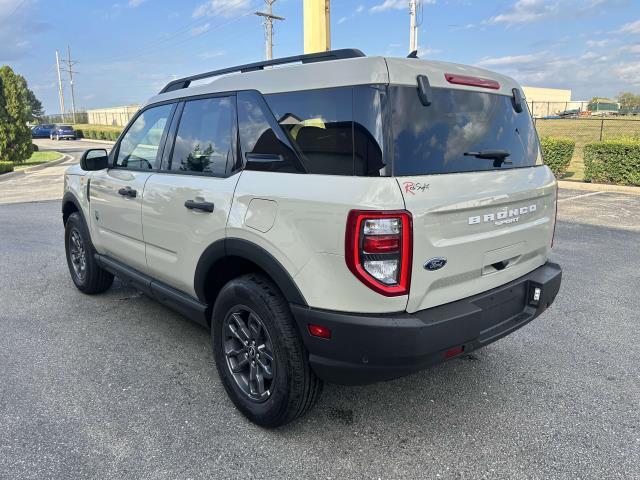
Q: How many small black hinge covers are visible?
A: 2